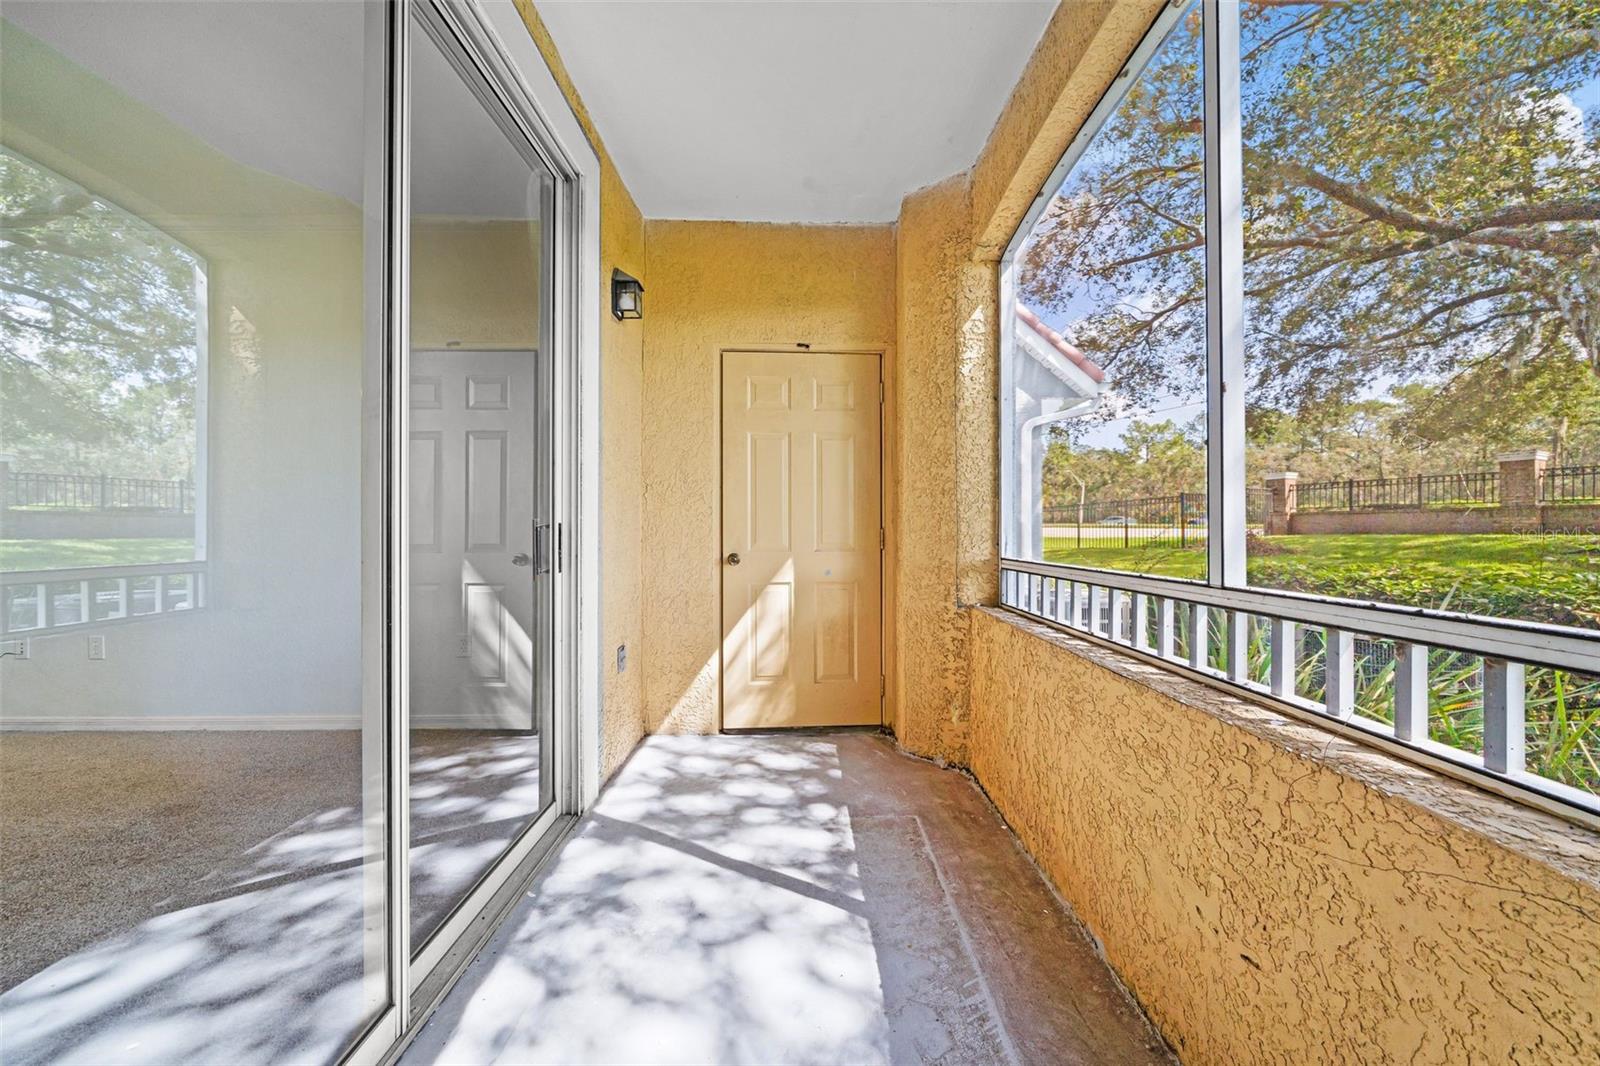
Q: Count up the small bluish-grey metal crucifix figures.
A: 0